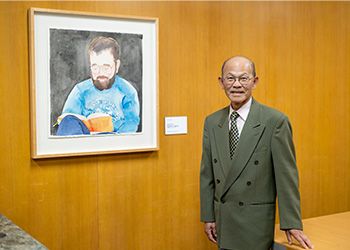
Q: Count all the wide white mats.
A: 1